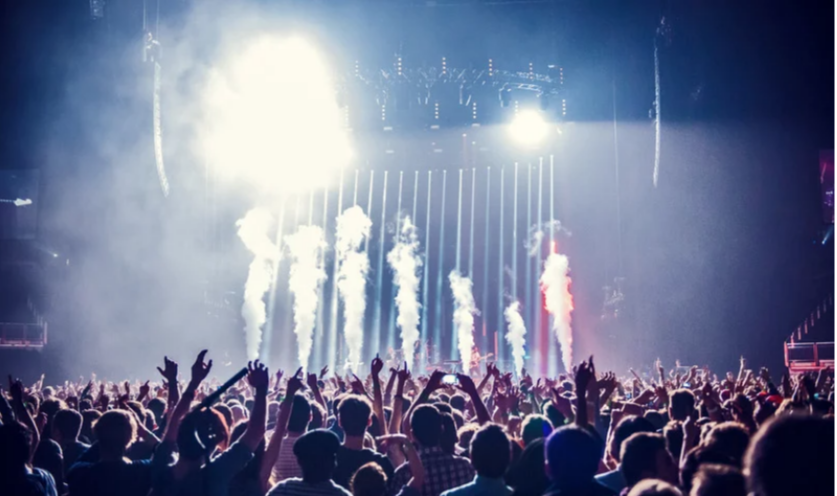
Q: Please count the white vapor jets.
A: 7